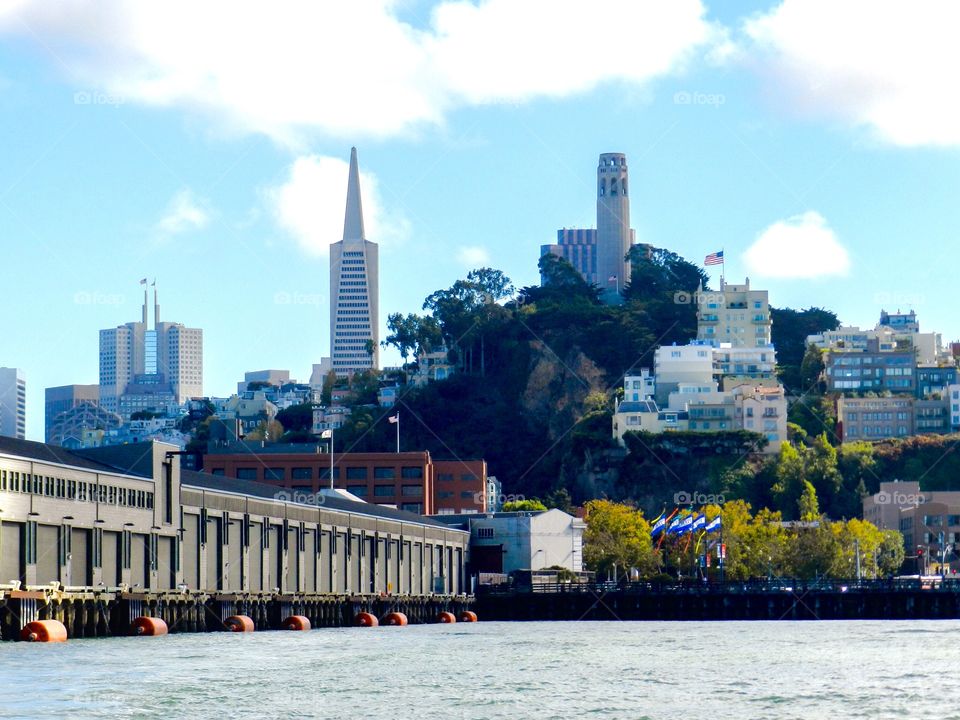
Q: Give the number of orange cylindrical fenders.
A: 8